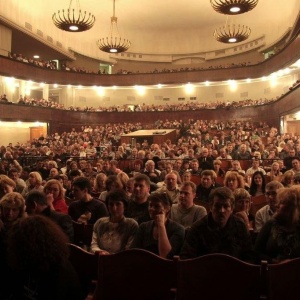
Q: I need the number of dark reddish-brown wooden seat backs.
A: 4